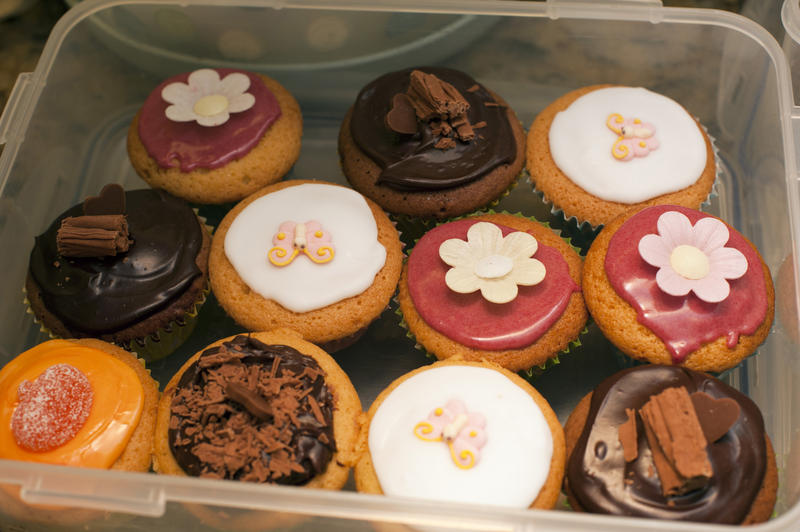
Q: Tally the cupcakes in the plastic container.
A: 11